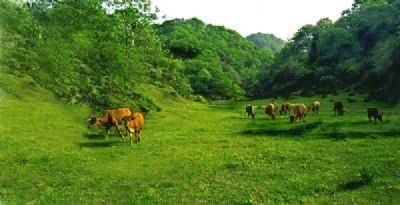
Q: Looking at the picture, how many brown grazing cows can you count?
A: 9